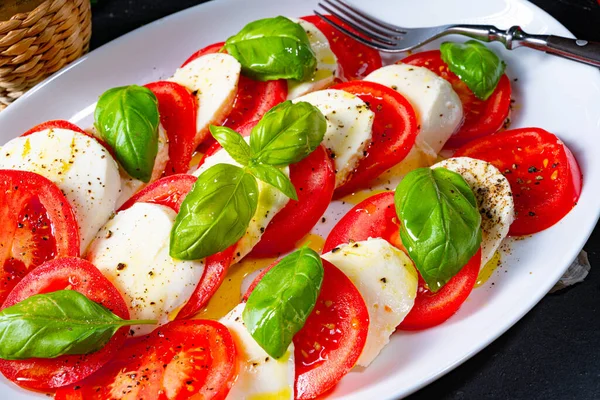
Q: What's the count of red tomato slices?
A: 14